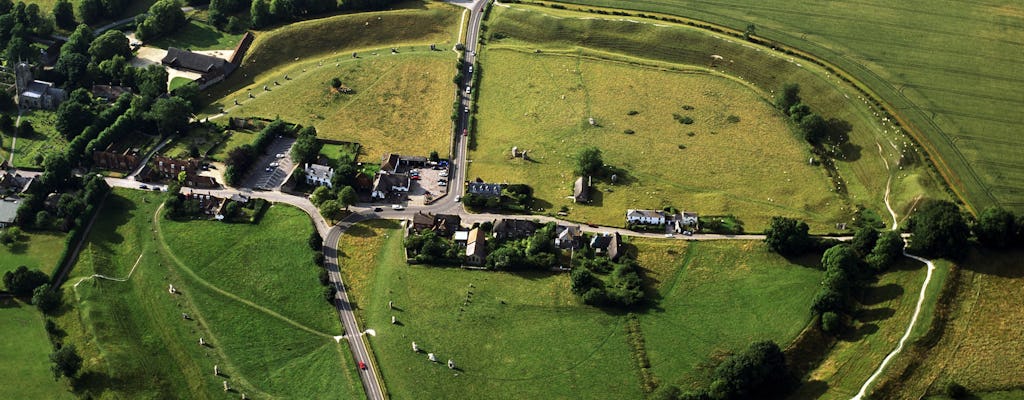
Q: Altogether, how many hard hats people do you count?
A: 0